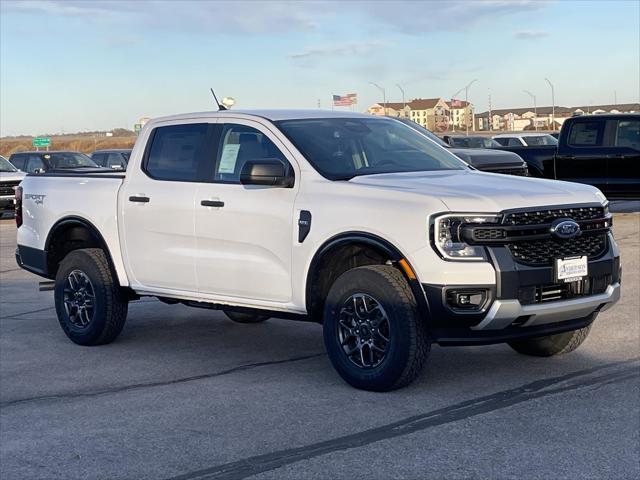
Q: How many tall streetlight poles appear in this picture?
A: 6